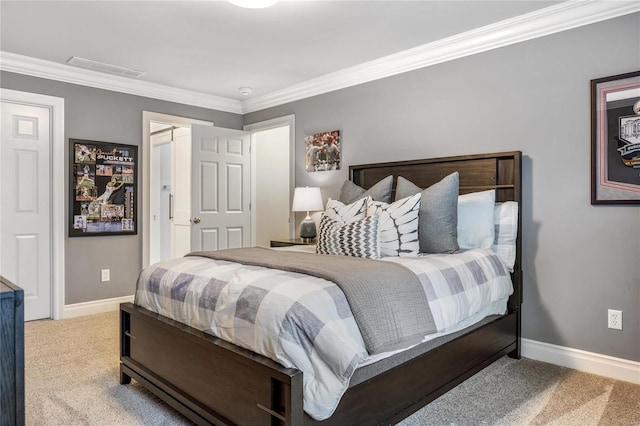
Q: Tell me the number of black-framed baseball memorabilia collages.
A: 1